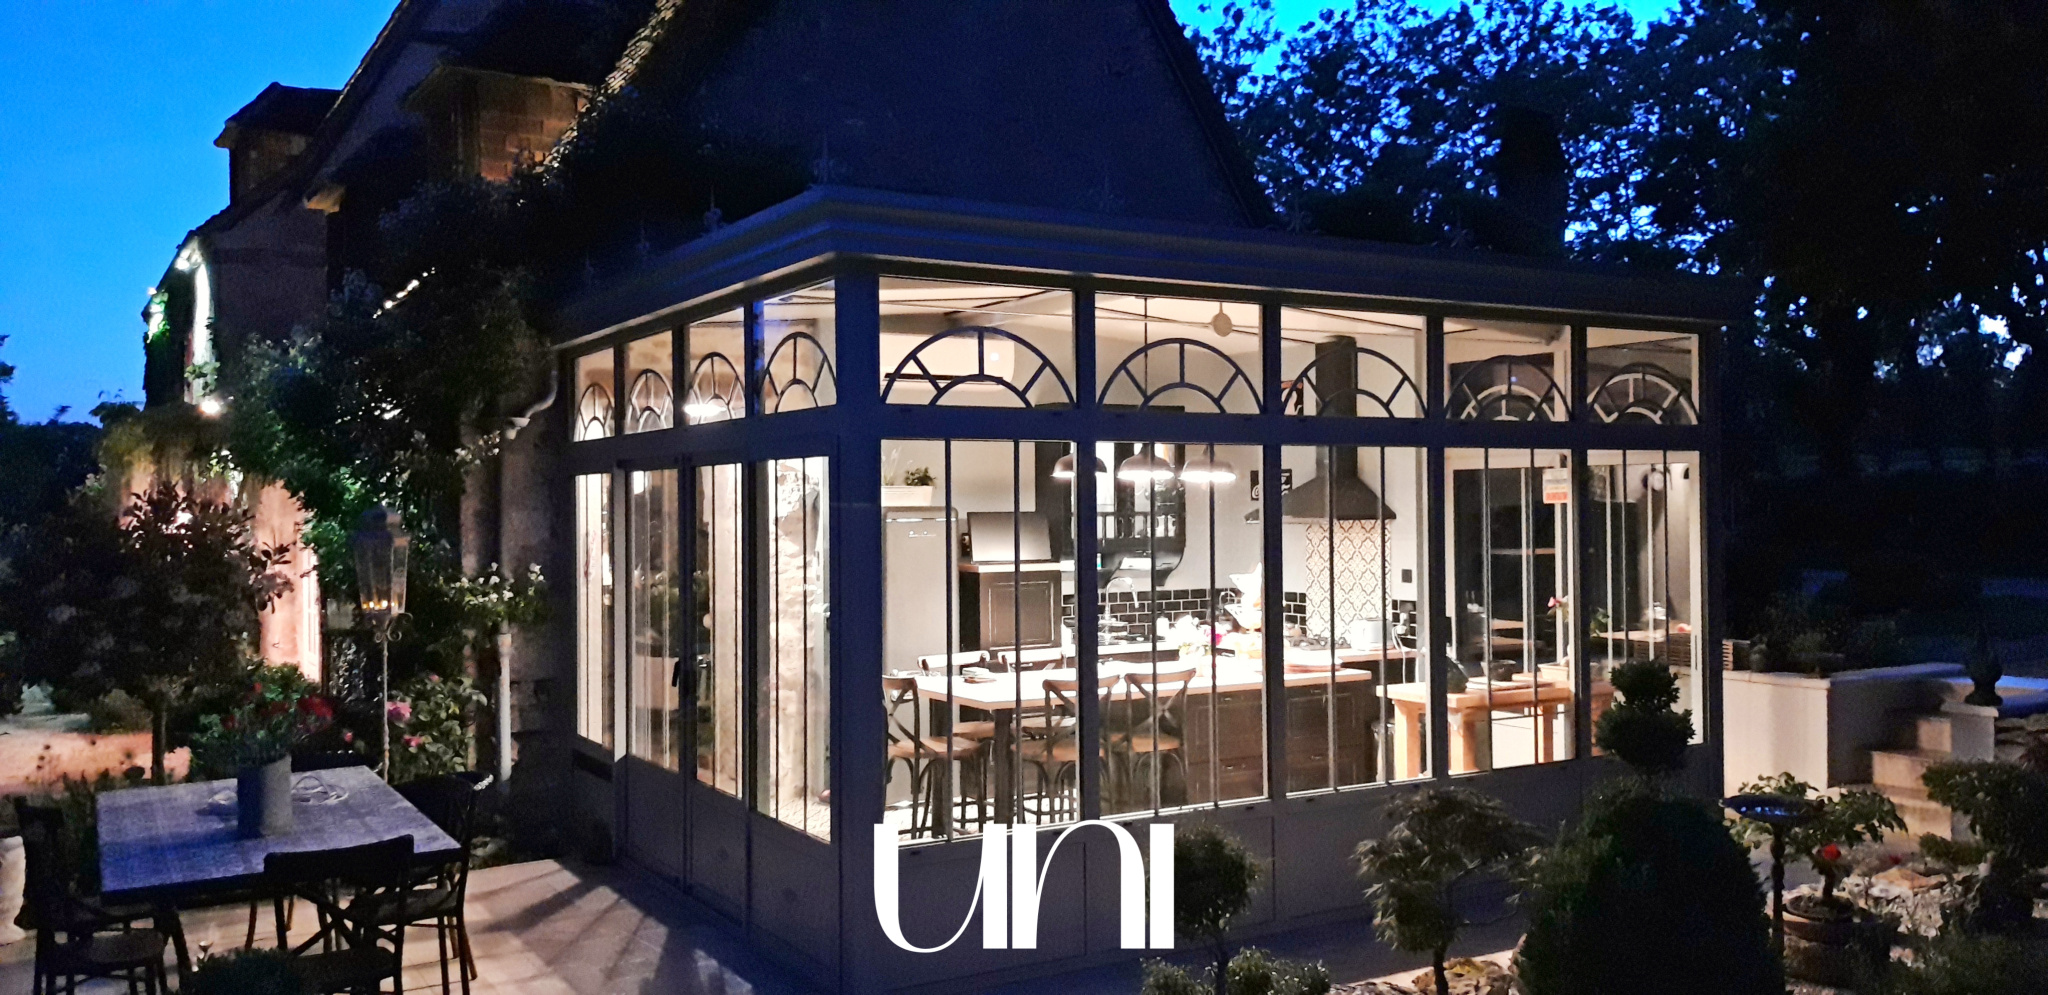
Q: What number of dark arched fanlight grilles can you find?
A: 9